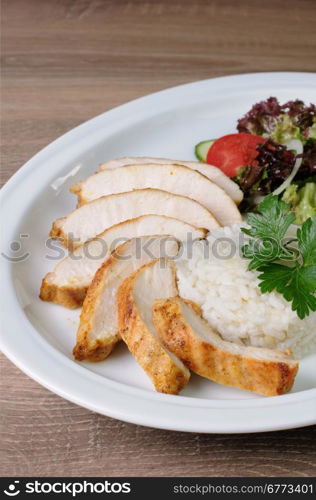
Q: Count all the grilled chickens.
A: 7